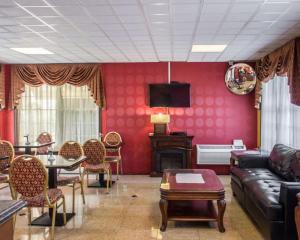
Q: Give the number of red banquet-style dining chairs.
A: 6